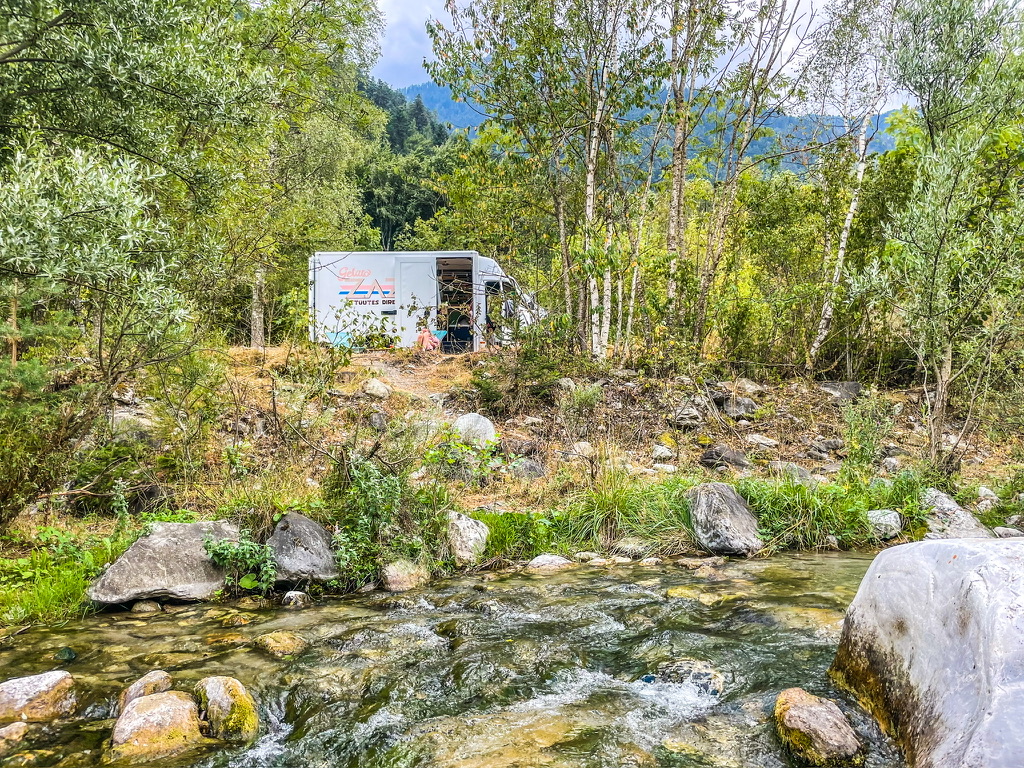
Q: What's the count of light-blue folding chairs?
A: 2